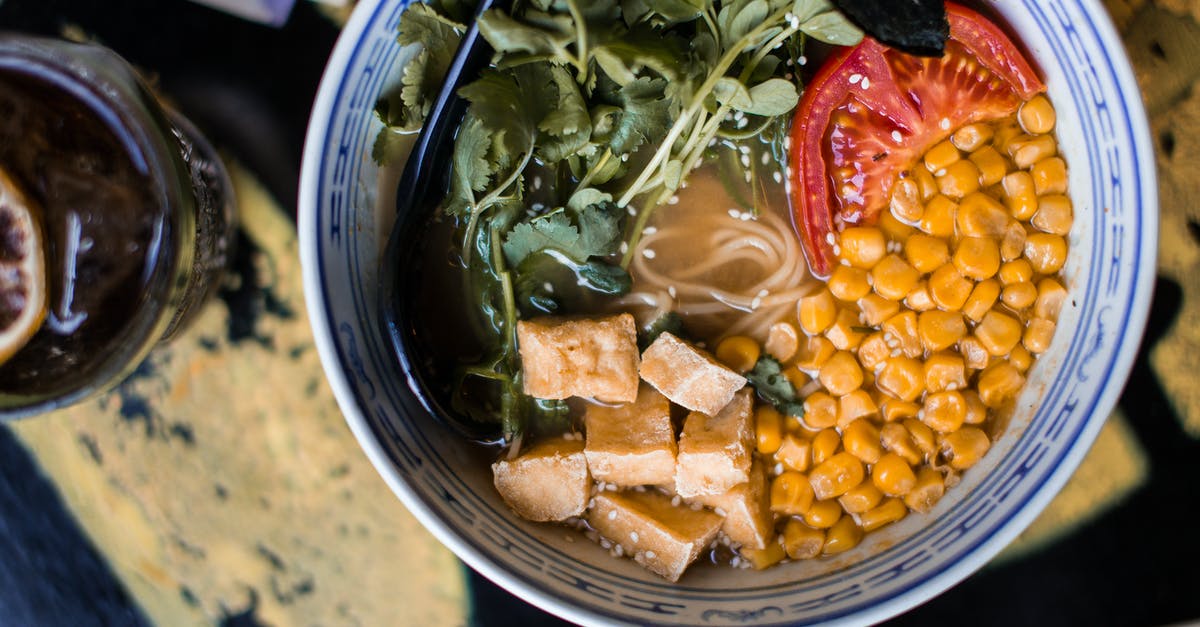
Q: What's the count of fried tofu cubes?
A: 7